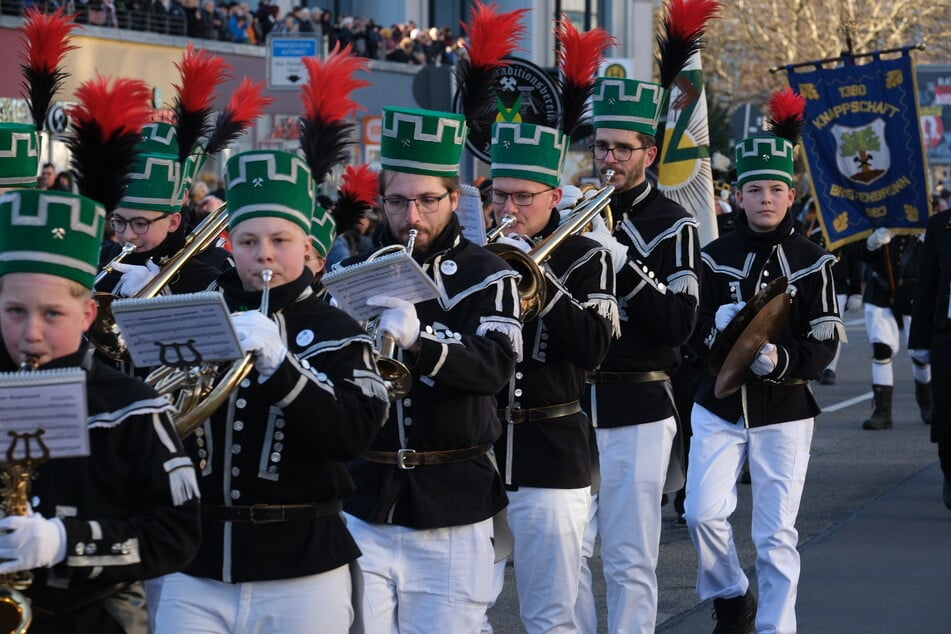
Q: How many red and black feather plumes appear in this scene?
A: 10